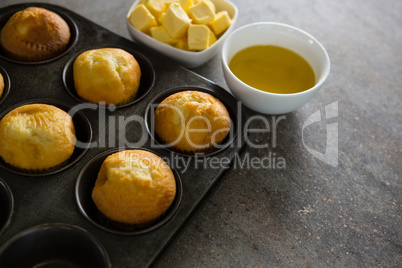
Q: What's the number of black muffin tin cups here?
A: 8